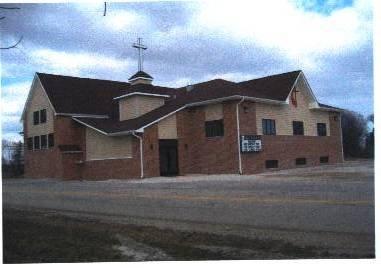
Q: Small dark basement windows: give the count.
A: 3